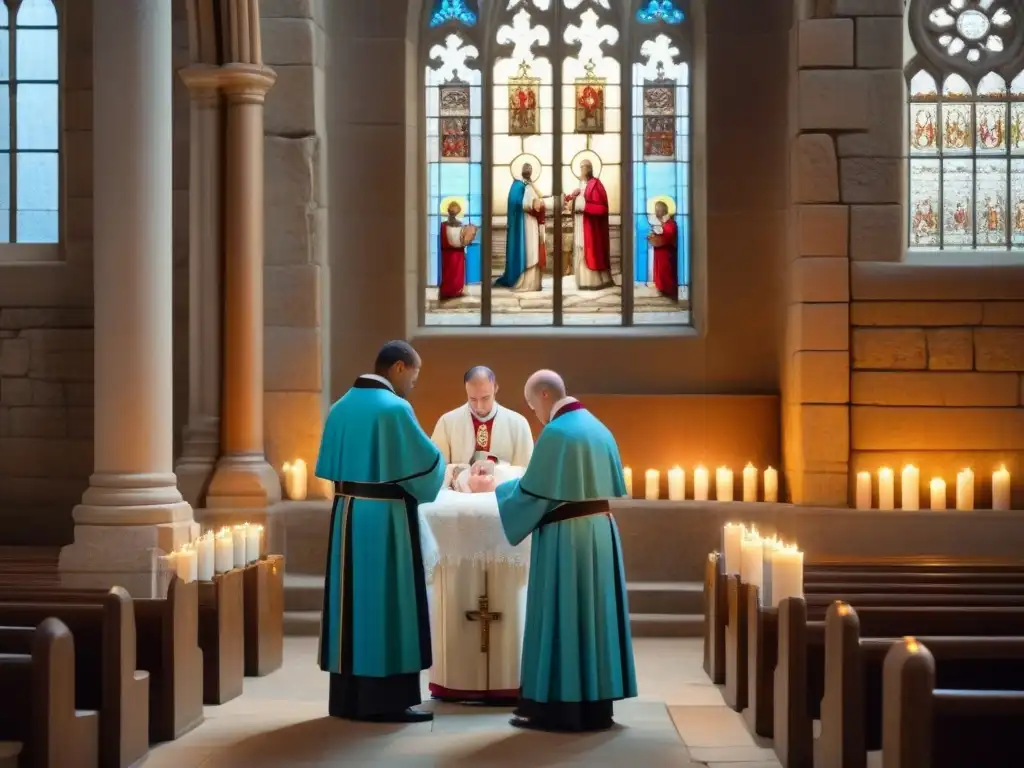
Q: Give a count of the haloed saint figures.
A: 4